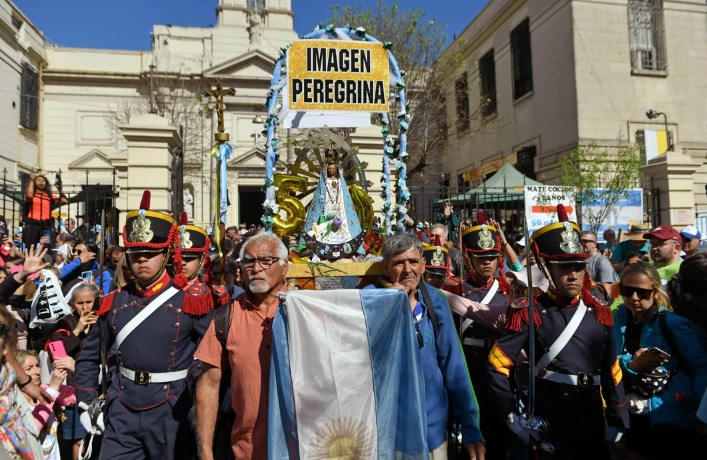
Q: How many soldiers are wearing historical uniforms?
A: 5